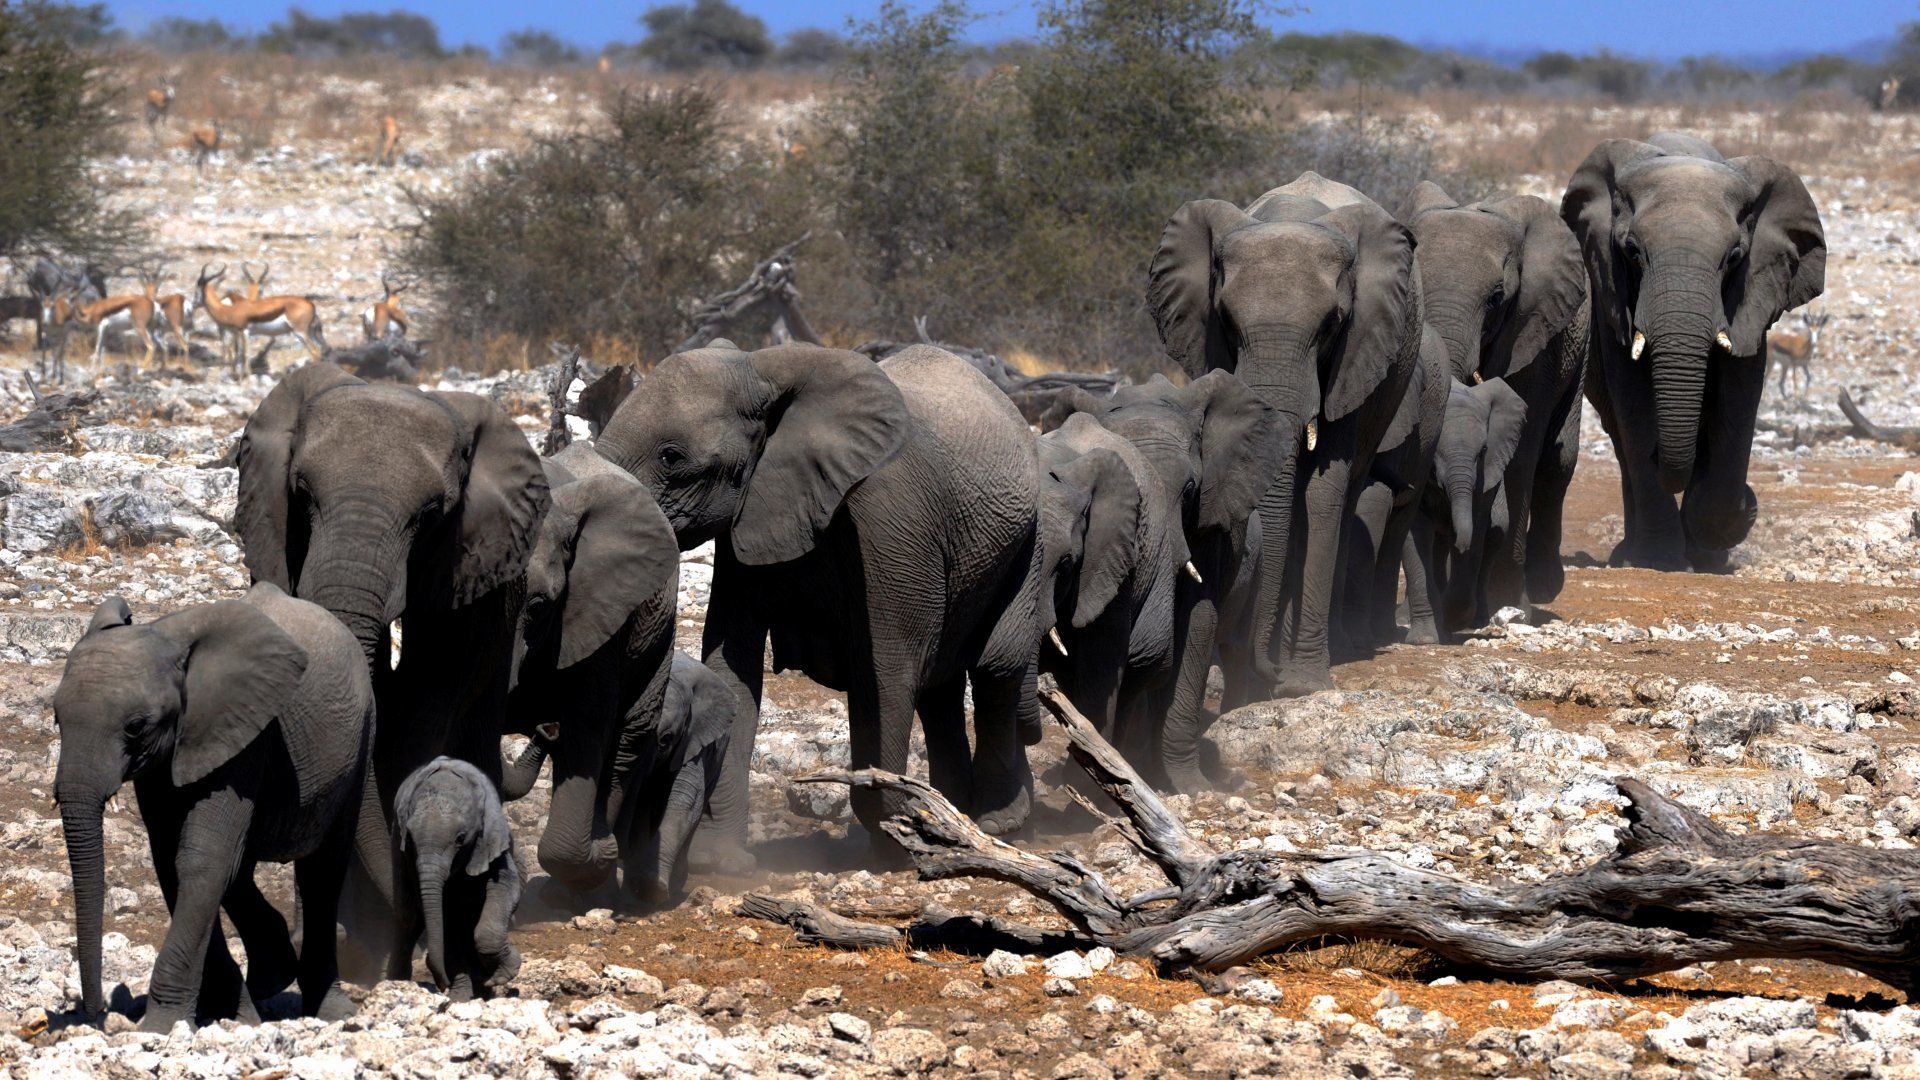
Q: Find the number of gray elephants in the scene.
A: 13